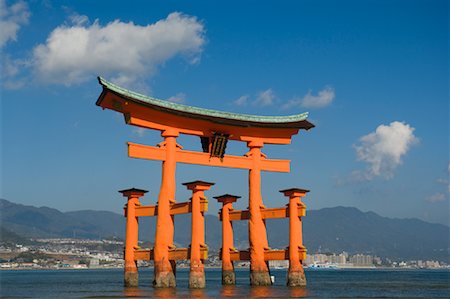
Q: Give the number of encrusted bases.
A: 6